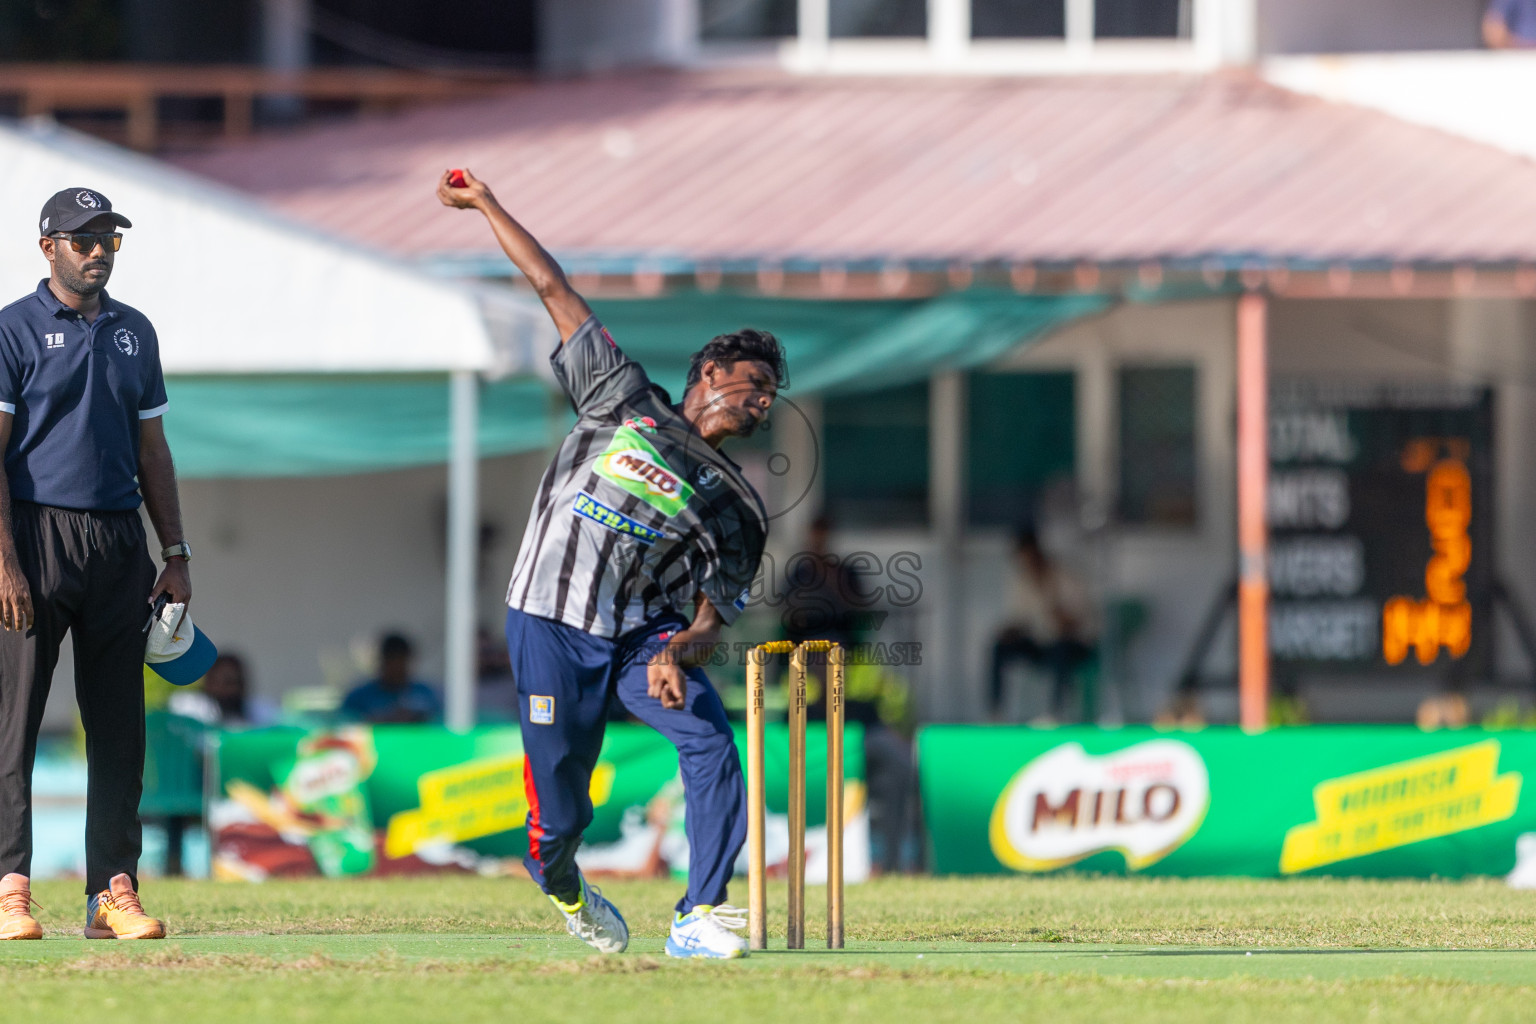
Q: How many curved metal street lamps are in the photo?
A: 0